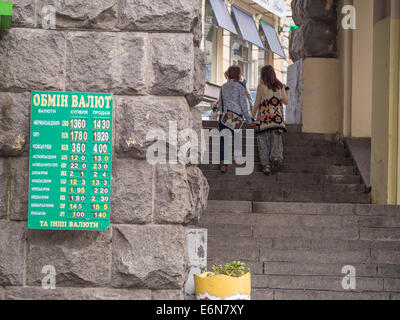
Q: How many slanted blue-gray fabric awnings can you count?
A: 3